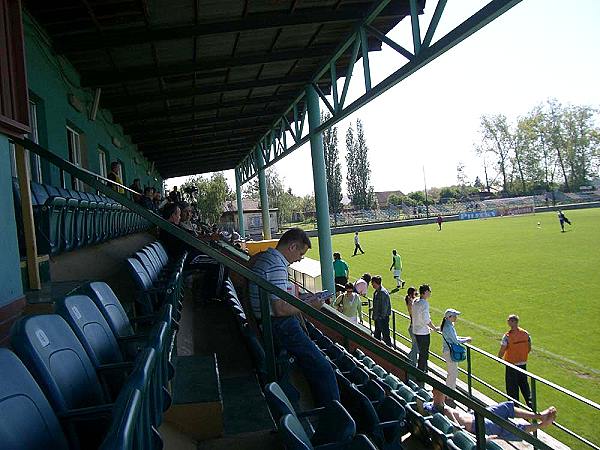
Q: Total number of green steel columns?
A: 3